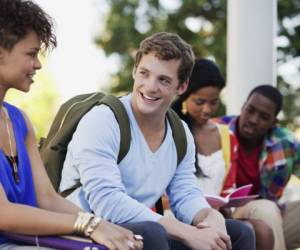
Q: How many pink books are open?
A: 1